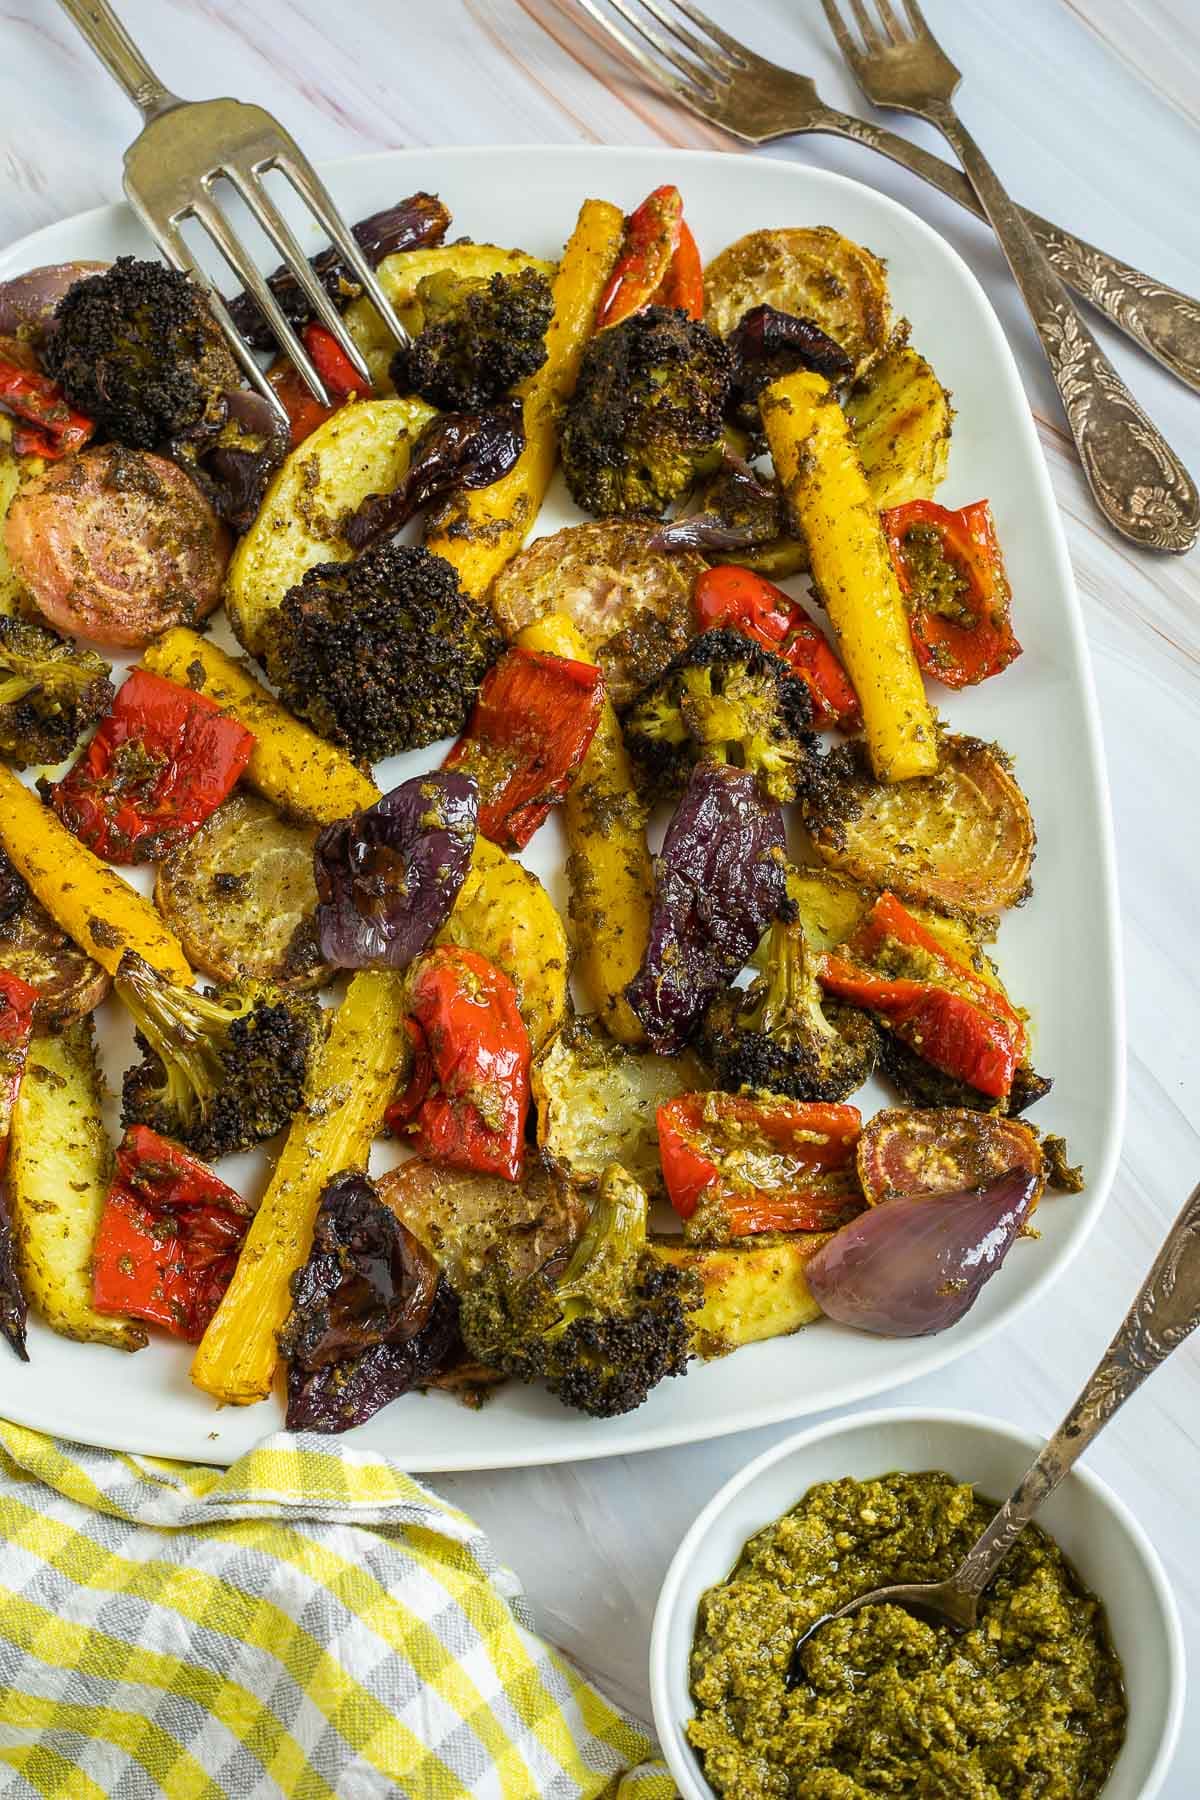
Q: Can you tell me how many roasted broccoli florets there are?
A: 9